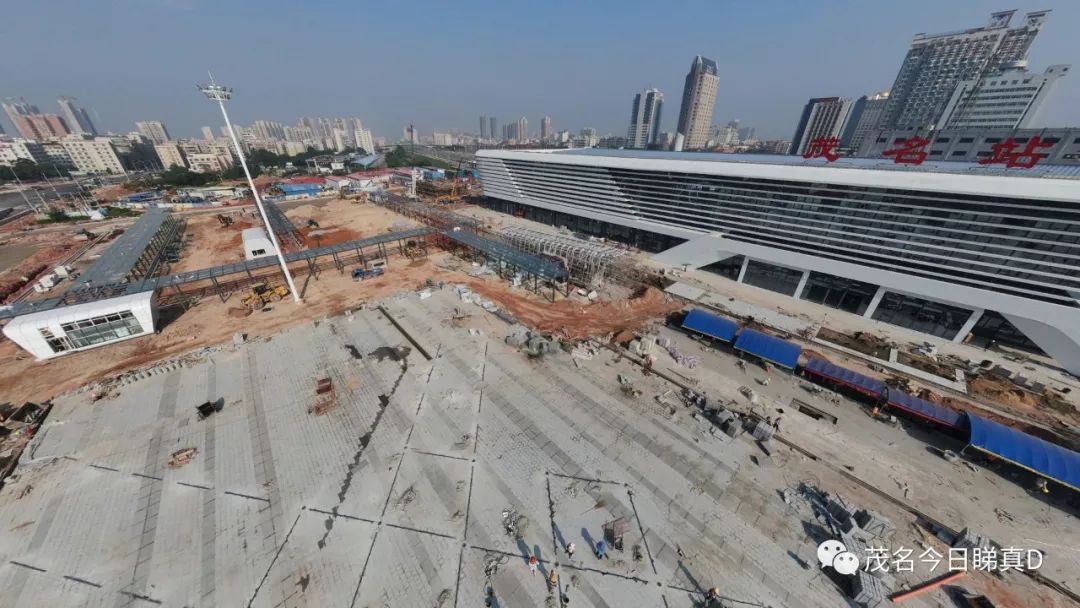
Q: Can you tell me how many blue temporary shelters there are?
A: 5